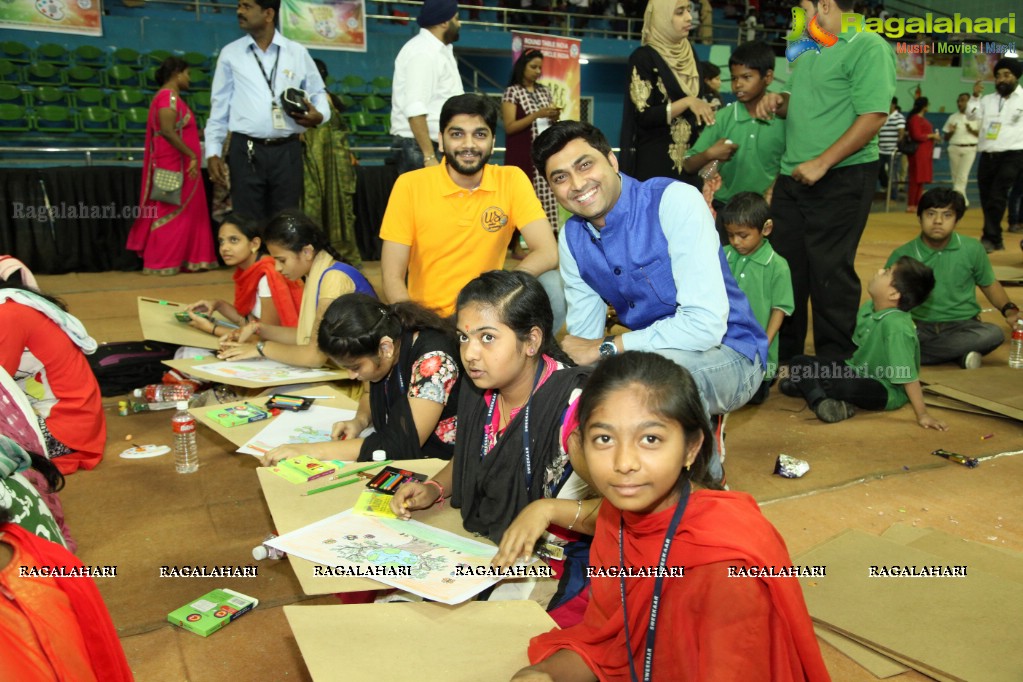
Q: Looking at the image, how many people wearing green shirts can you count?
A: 5